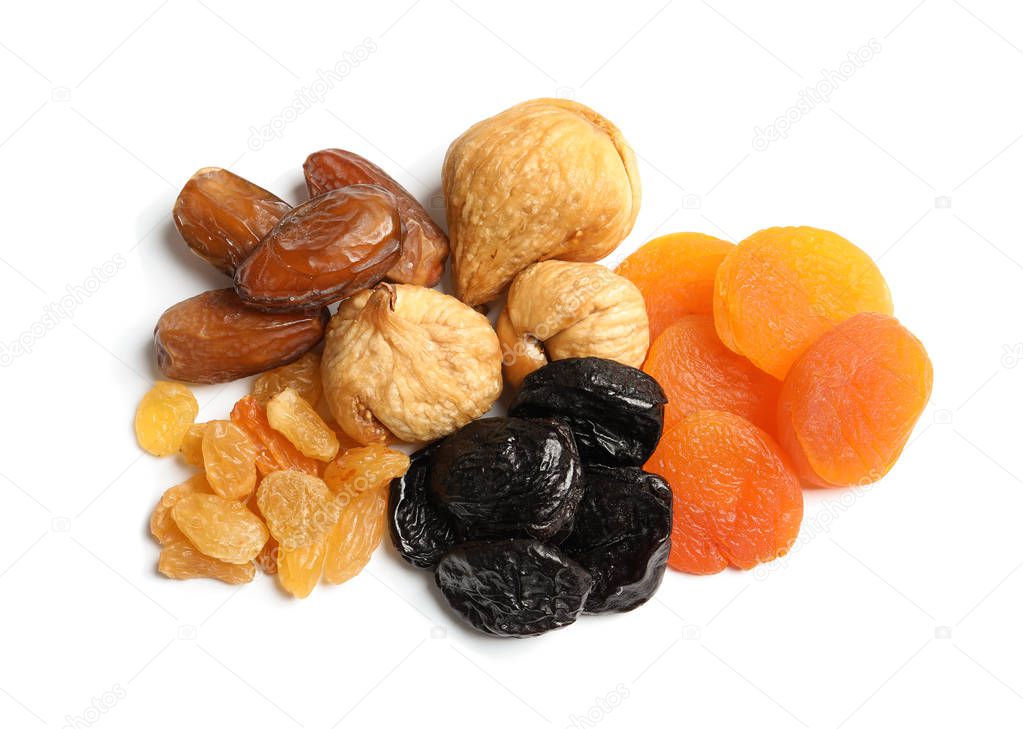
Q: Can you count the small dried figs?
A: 2